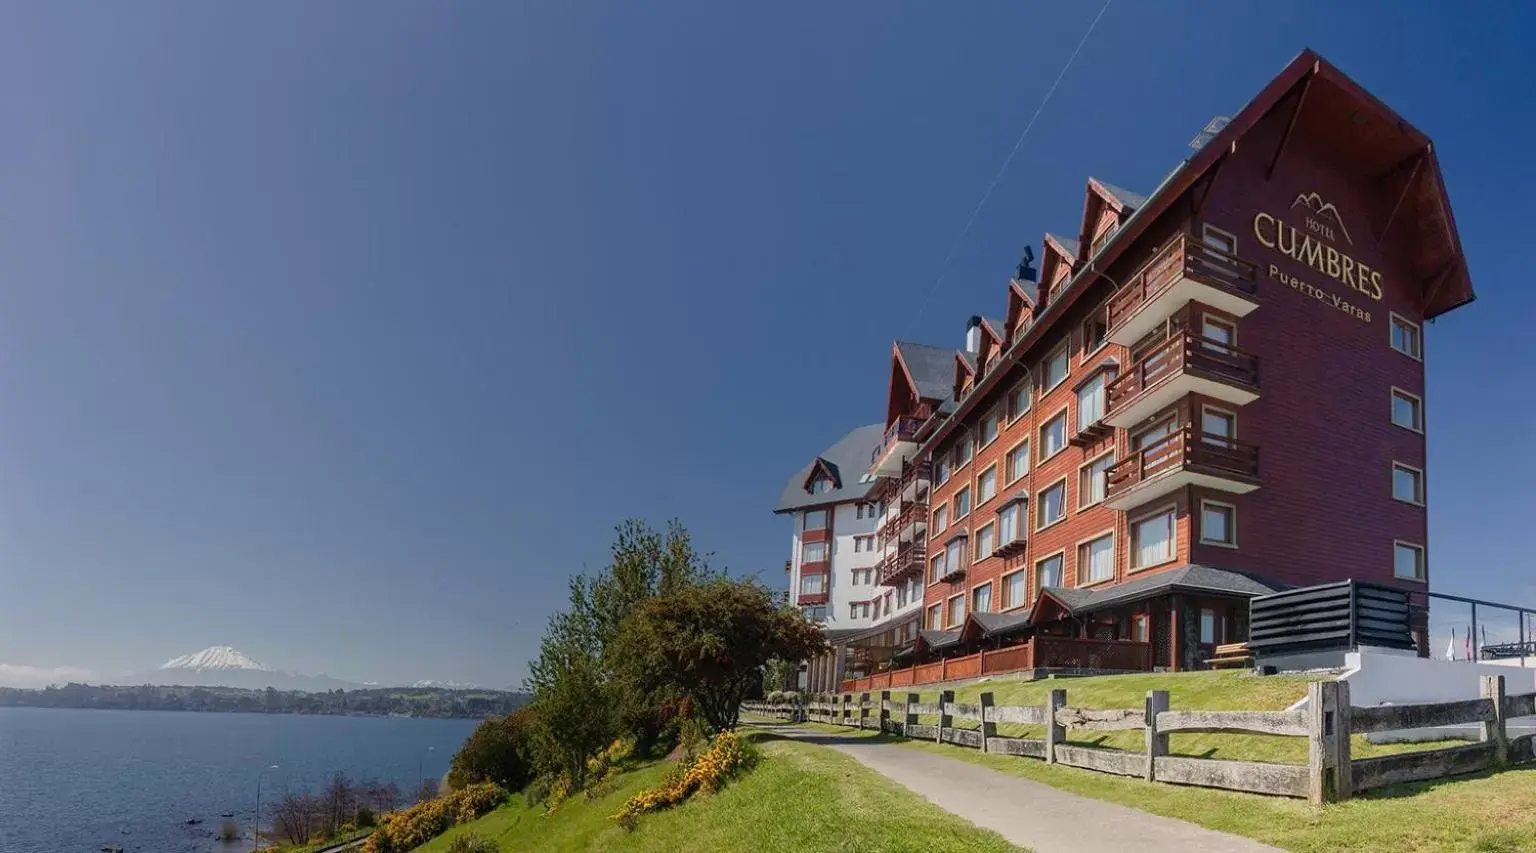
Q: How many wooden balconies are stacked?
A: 3